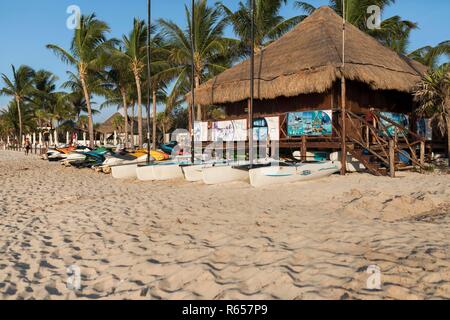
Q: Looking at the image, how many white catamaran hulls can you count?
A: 6